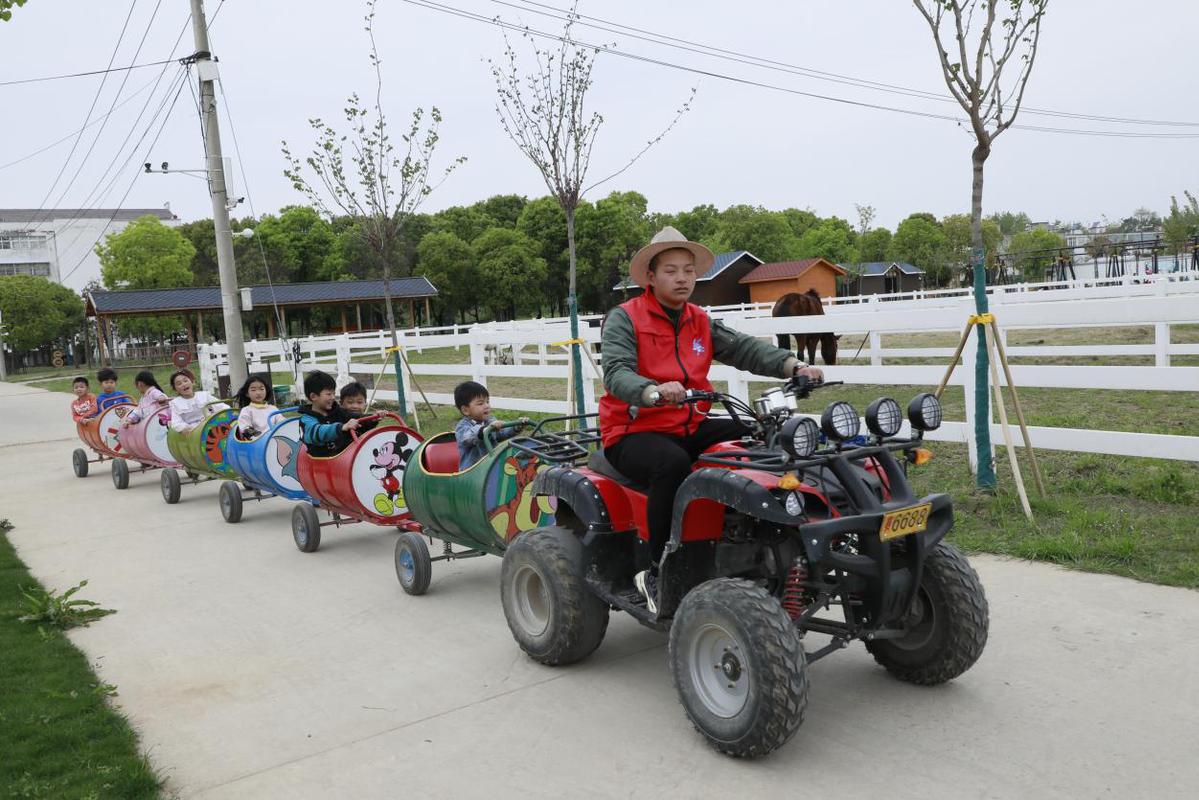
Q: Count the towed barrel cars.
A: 6